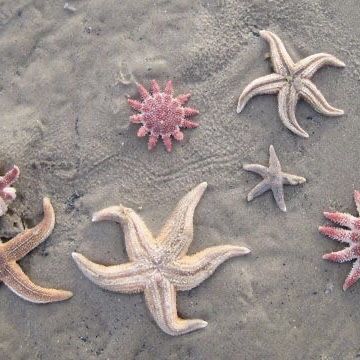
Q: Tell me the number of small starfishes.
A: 1